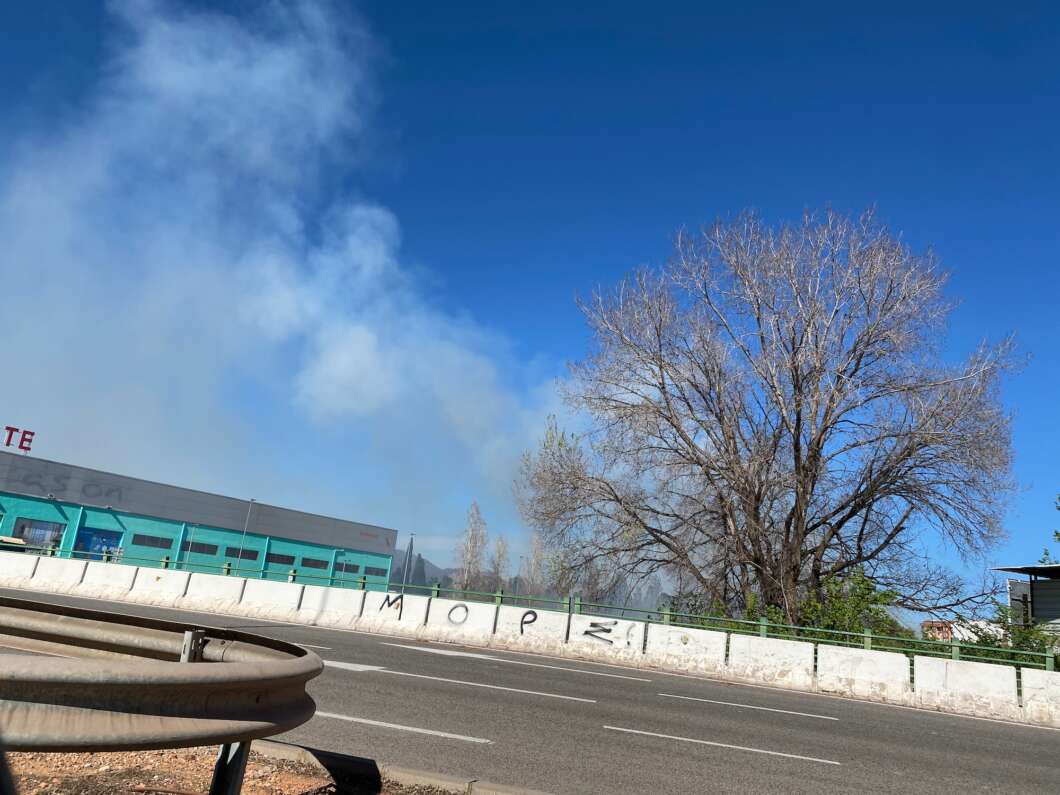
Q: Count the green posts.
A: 15